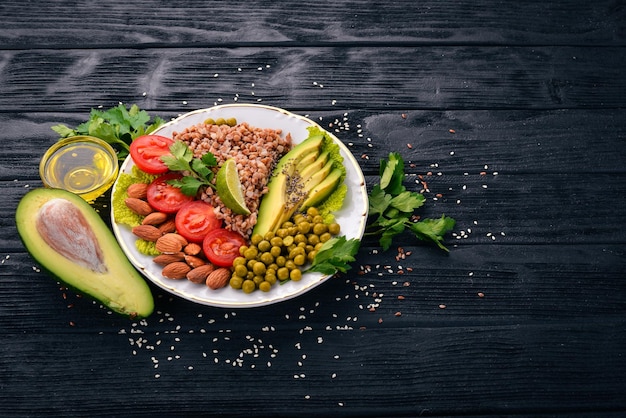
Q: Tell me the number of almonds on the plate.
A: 13